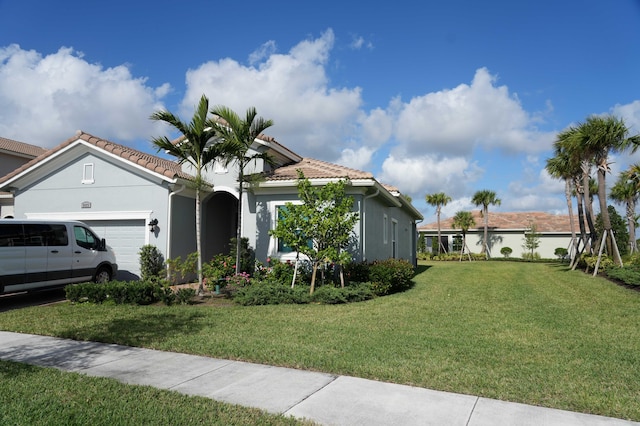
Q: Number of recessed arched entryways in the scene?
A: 1